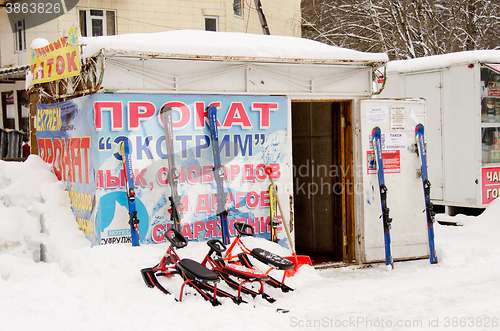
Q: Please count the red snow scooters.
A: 3